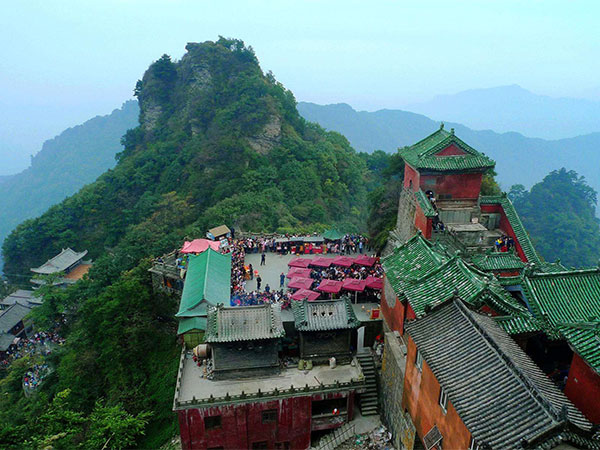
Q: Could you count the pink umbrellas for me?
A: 10